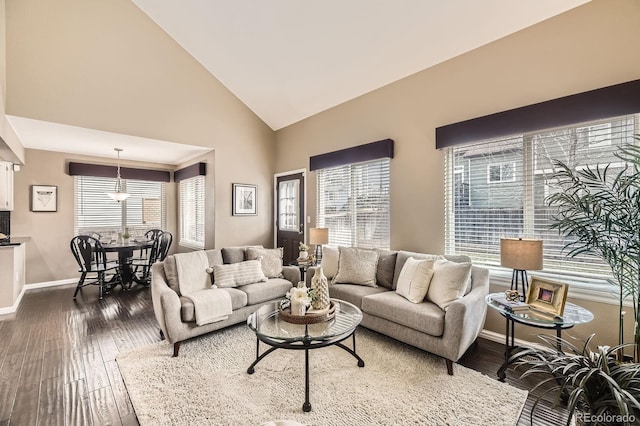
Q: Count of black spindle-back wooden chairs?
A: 4